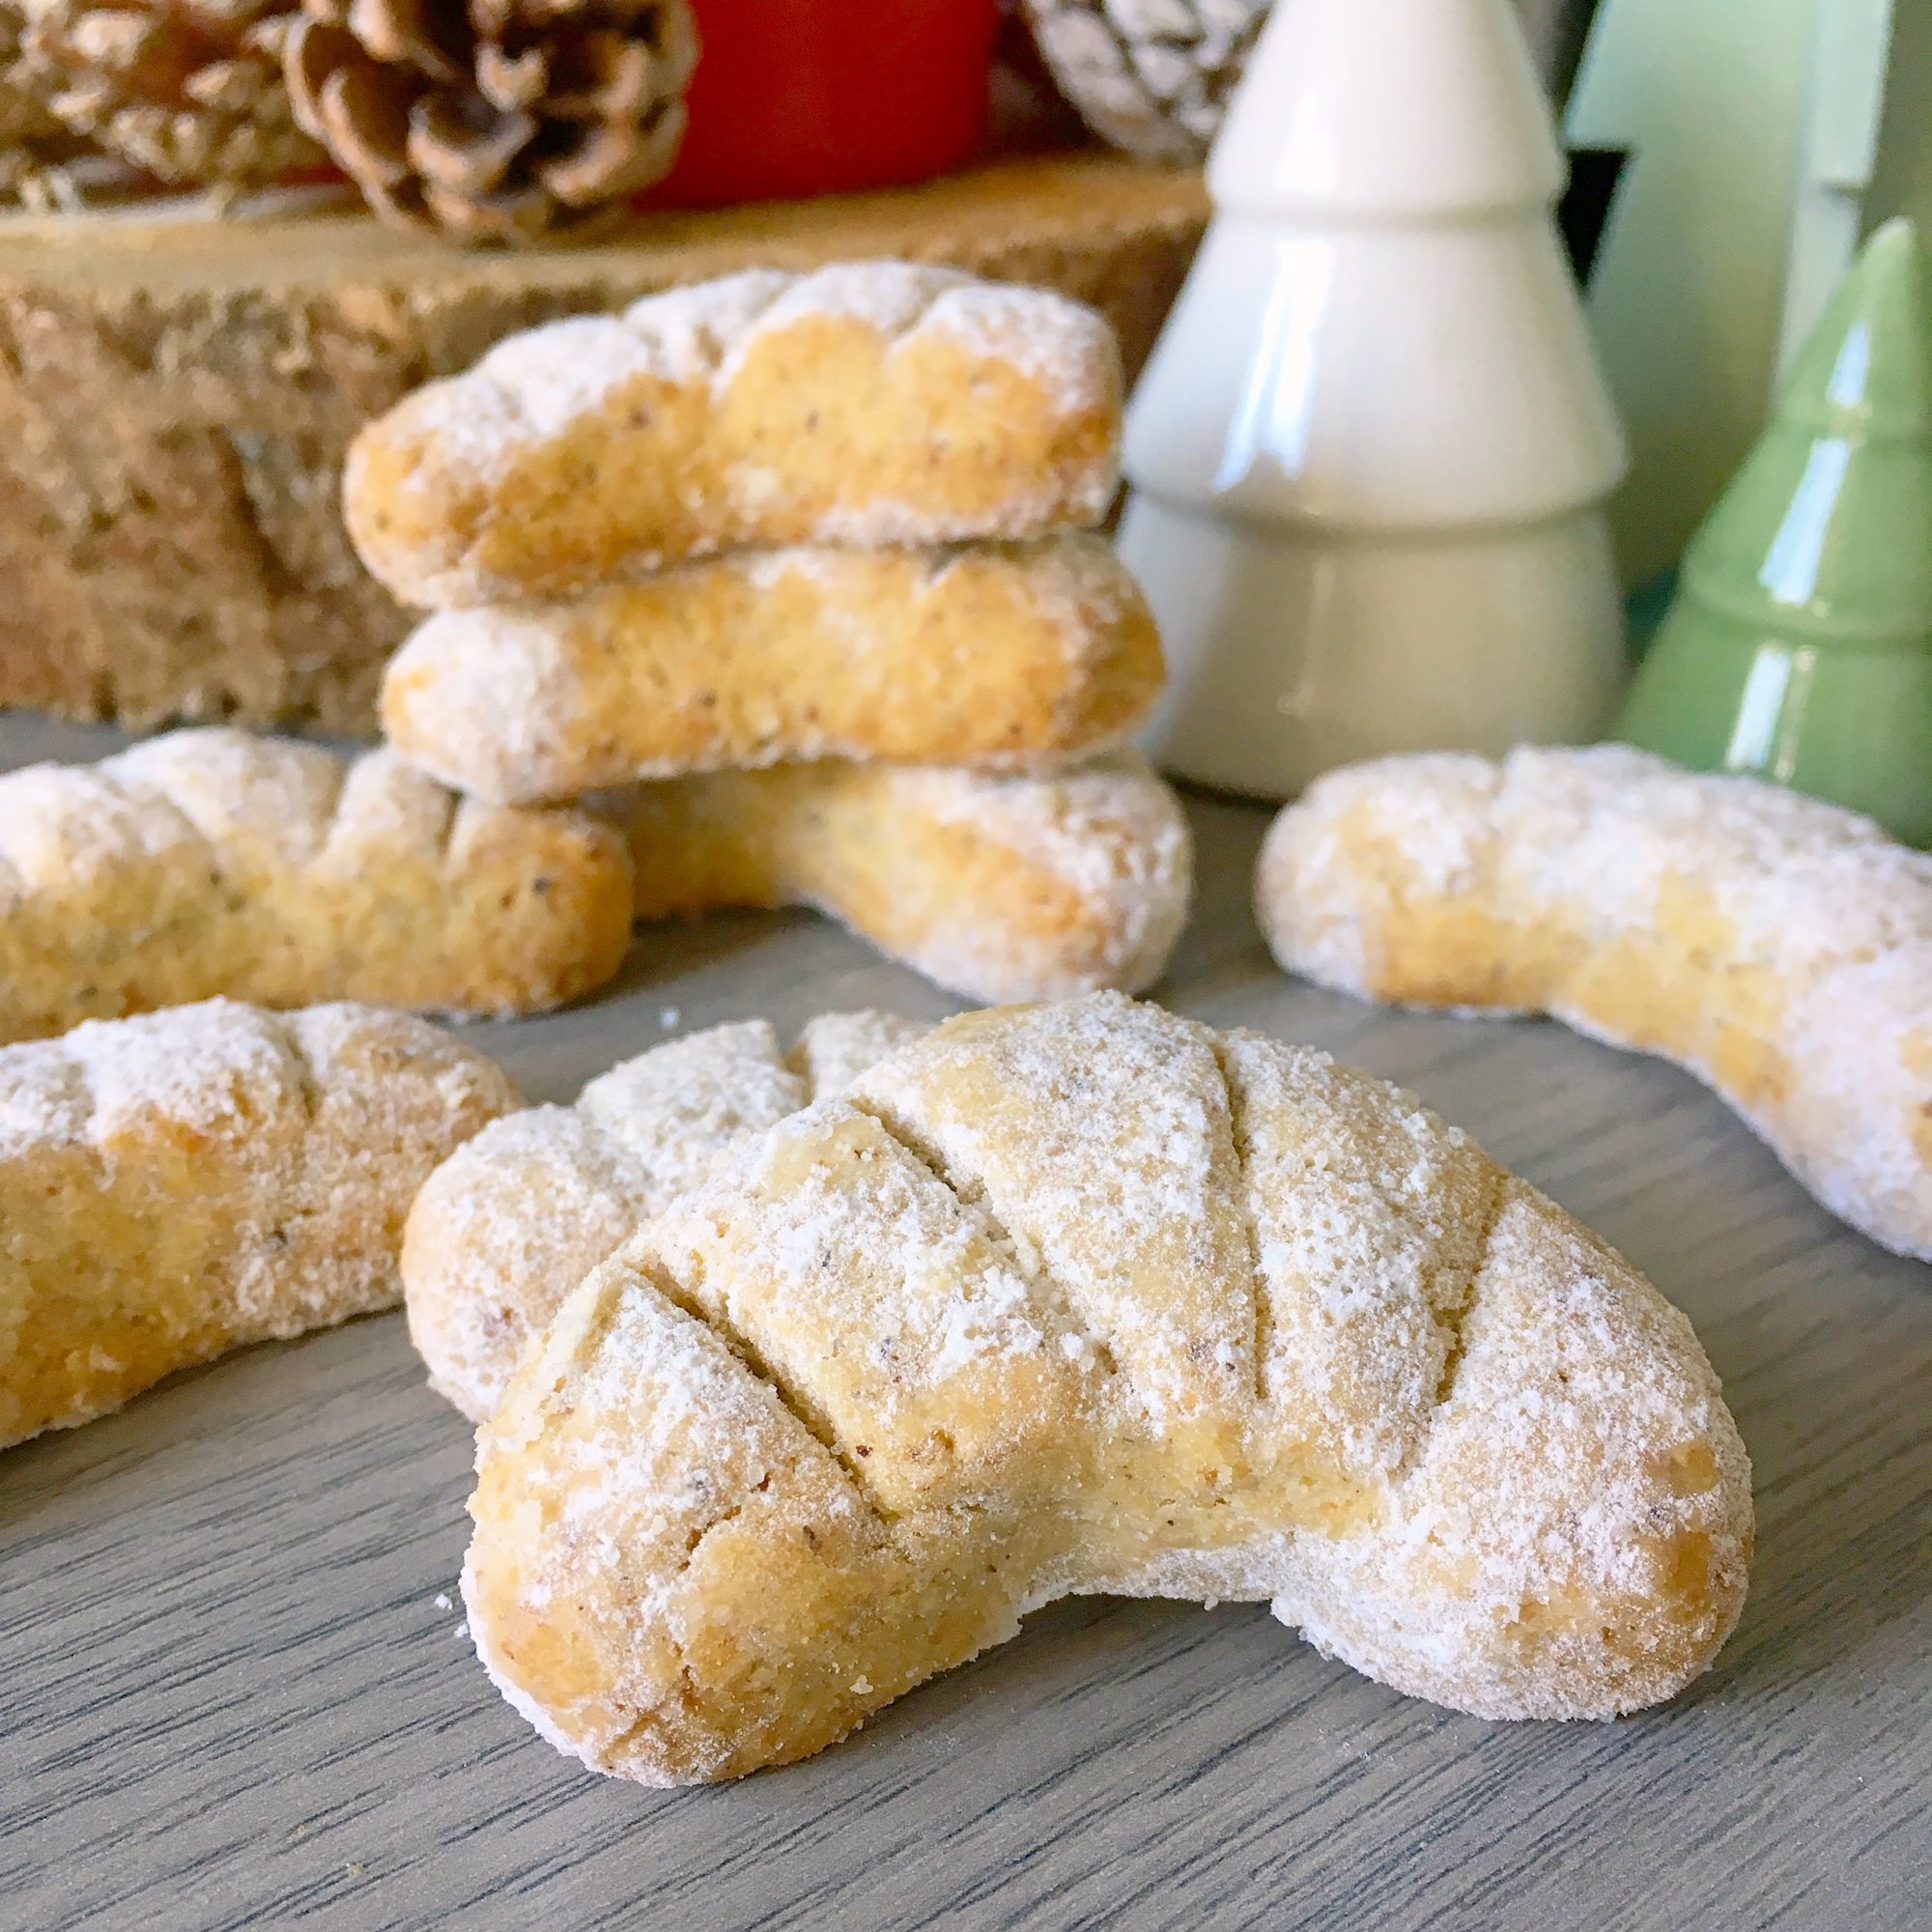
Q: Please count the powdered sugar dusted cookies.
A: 8